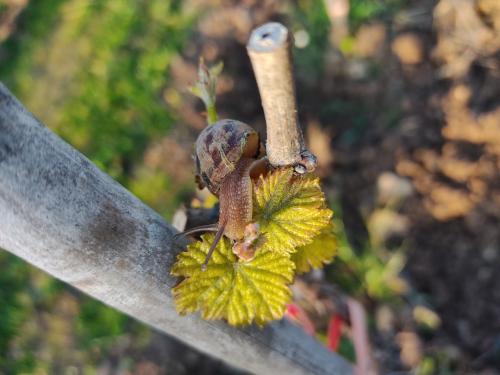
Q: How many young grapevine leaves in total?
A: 3